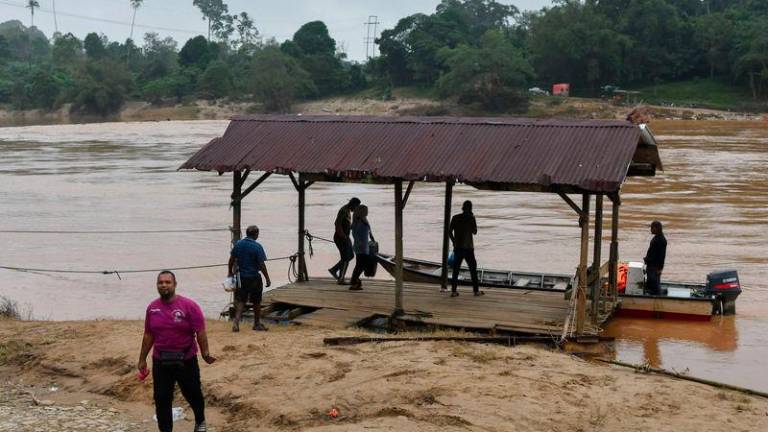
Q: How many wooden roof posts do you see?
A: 7